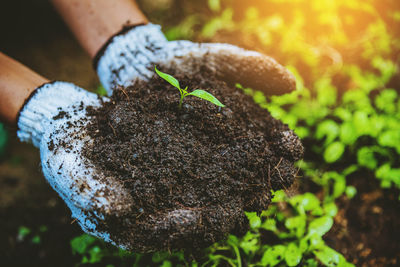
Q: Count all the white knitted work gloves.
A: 2